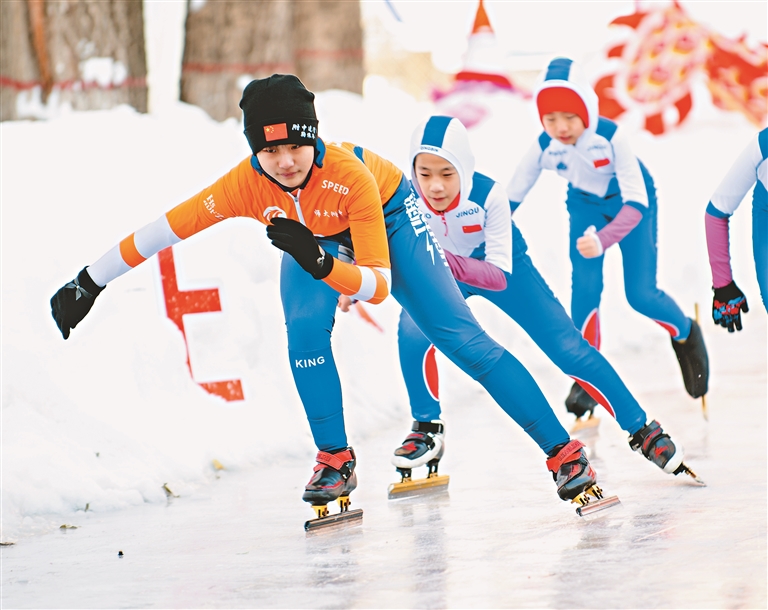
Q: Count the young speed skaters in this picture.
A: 4